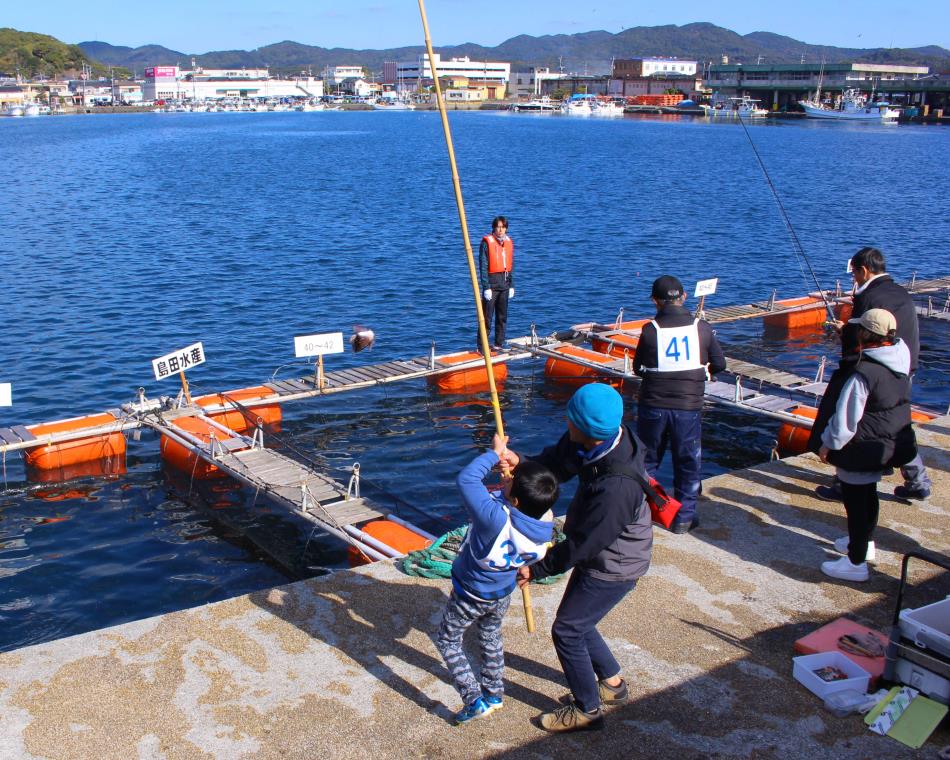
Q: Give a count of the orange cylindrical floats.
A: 12